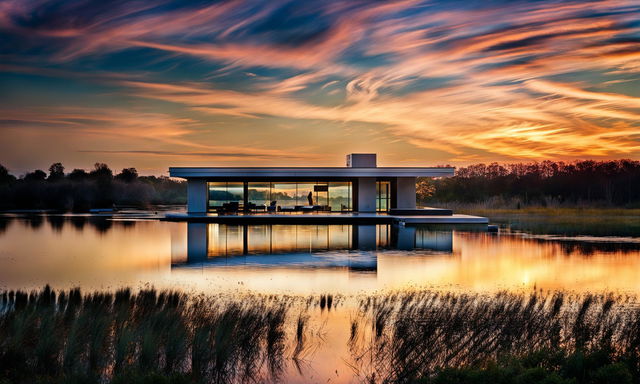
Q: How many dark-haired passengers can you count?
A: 0